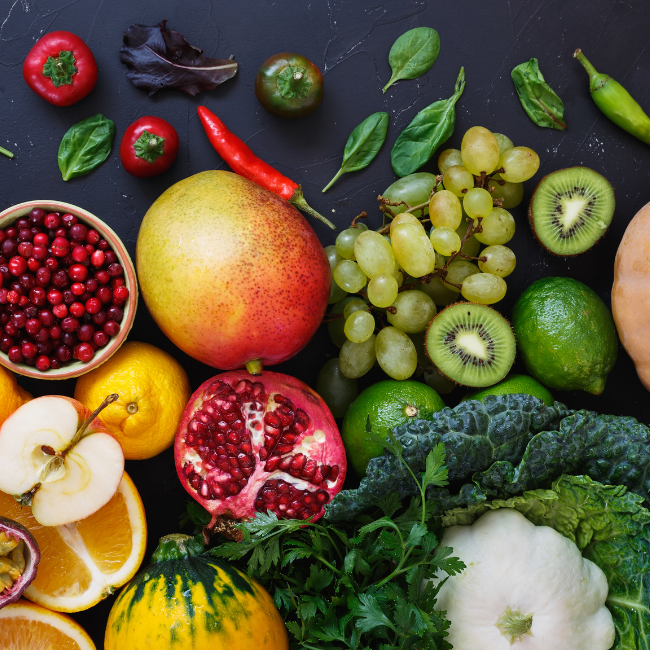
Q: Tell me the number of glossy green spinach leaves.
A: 5